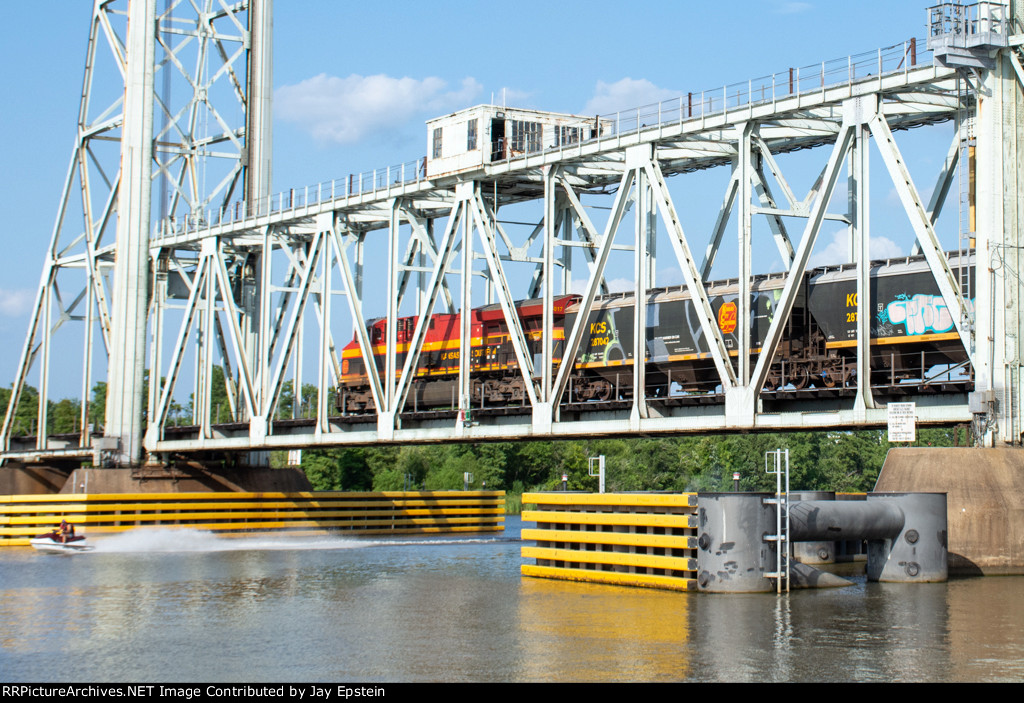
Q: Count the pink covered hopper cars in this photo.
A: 0